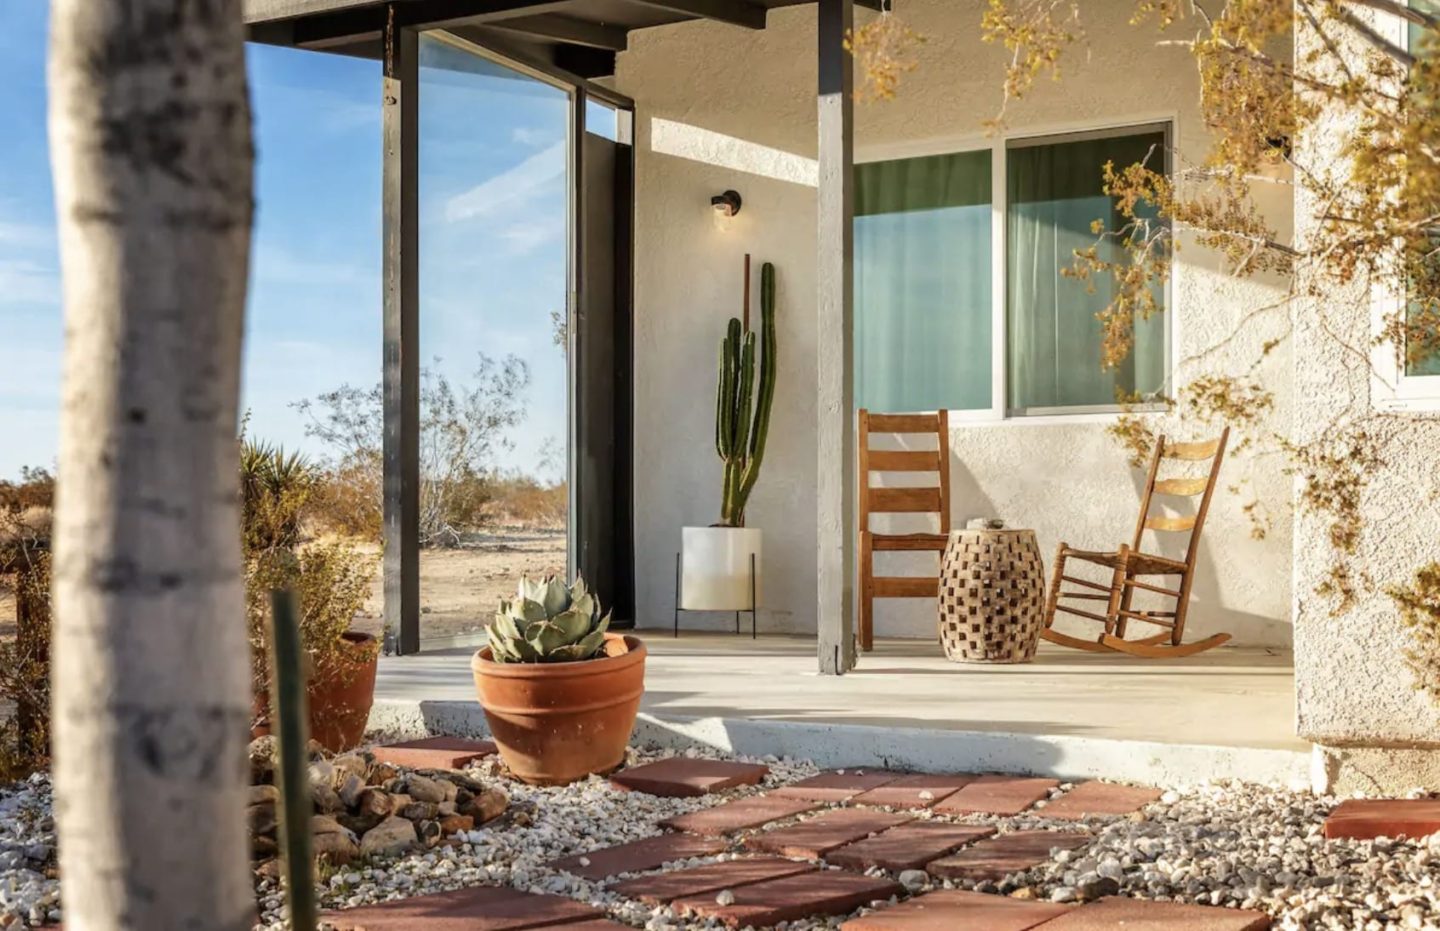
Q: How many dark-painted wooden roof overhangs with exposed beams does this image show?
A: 1